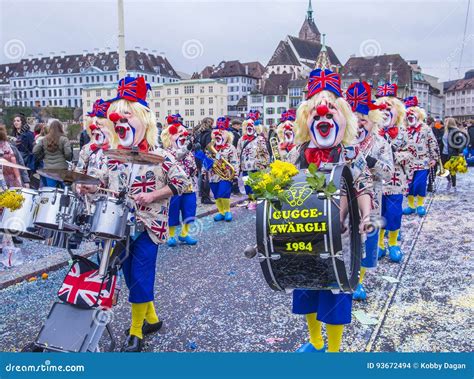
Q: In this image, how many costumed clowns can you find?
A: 10